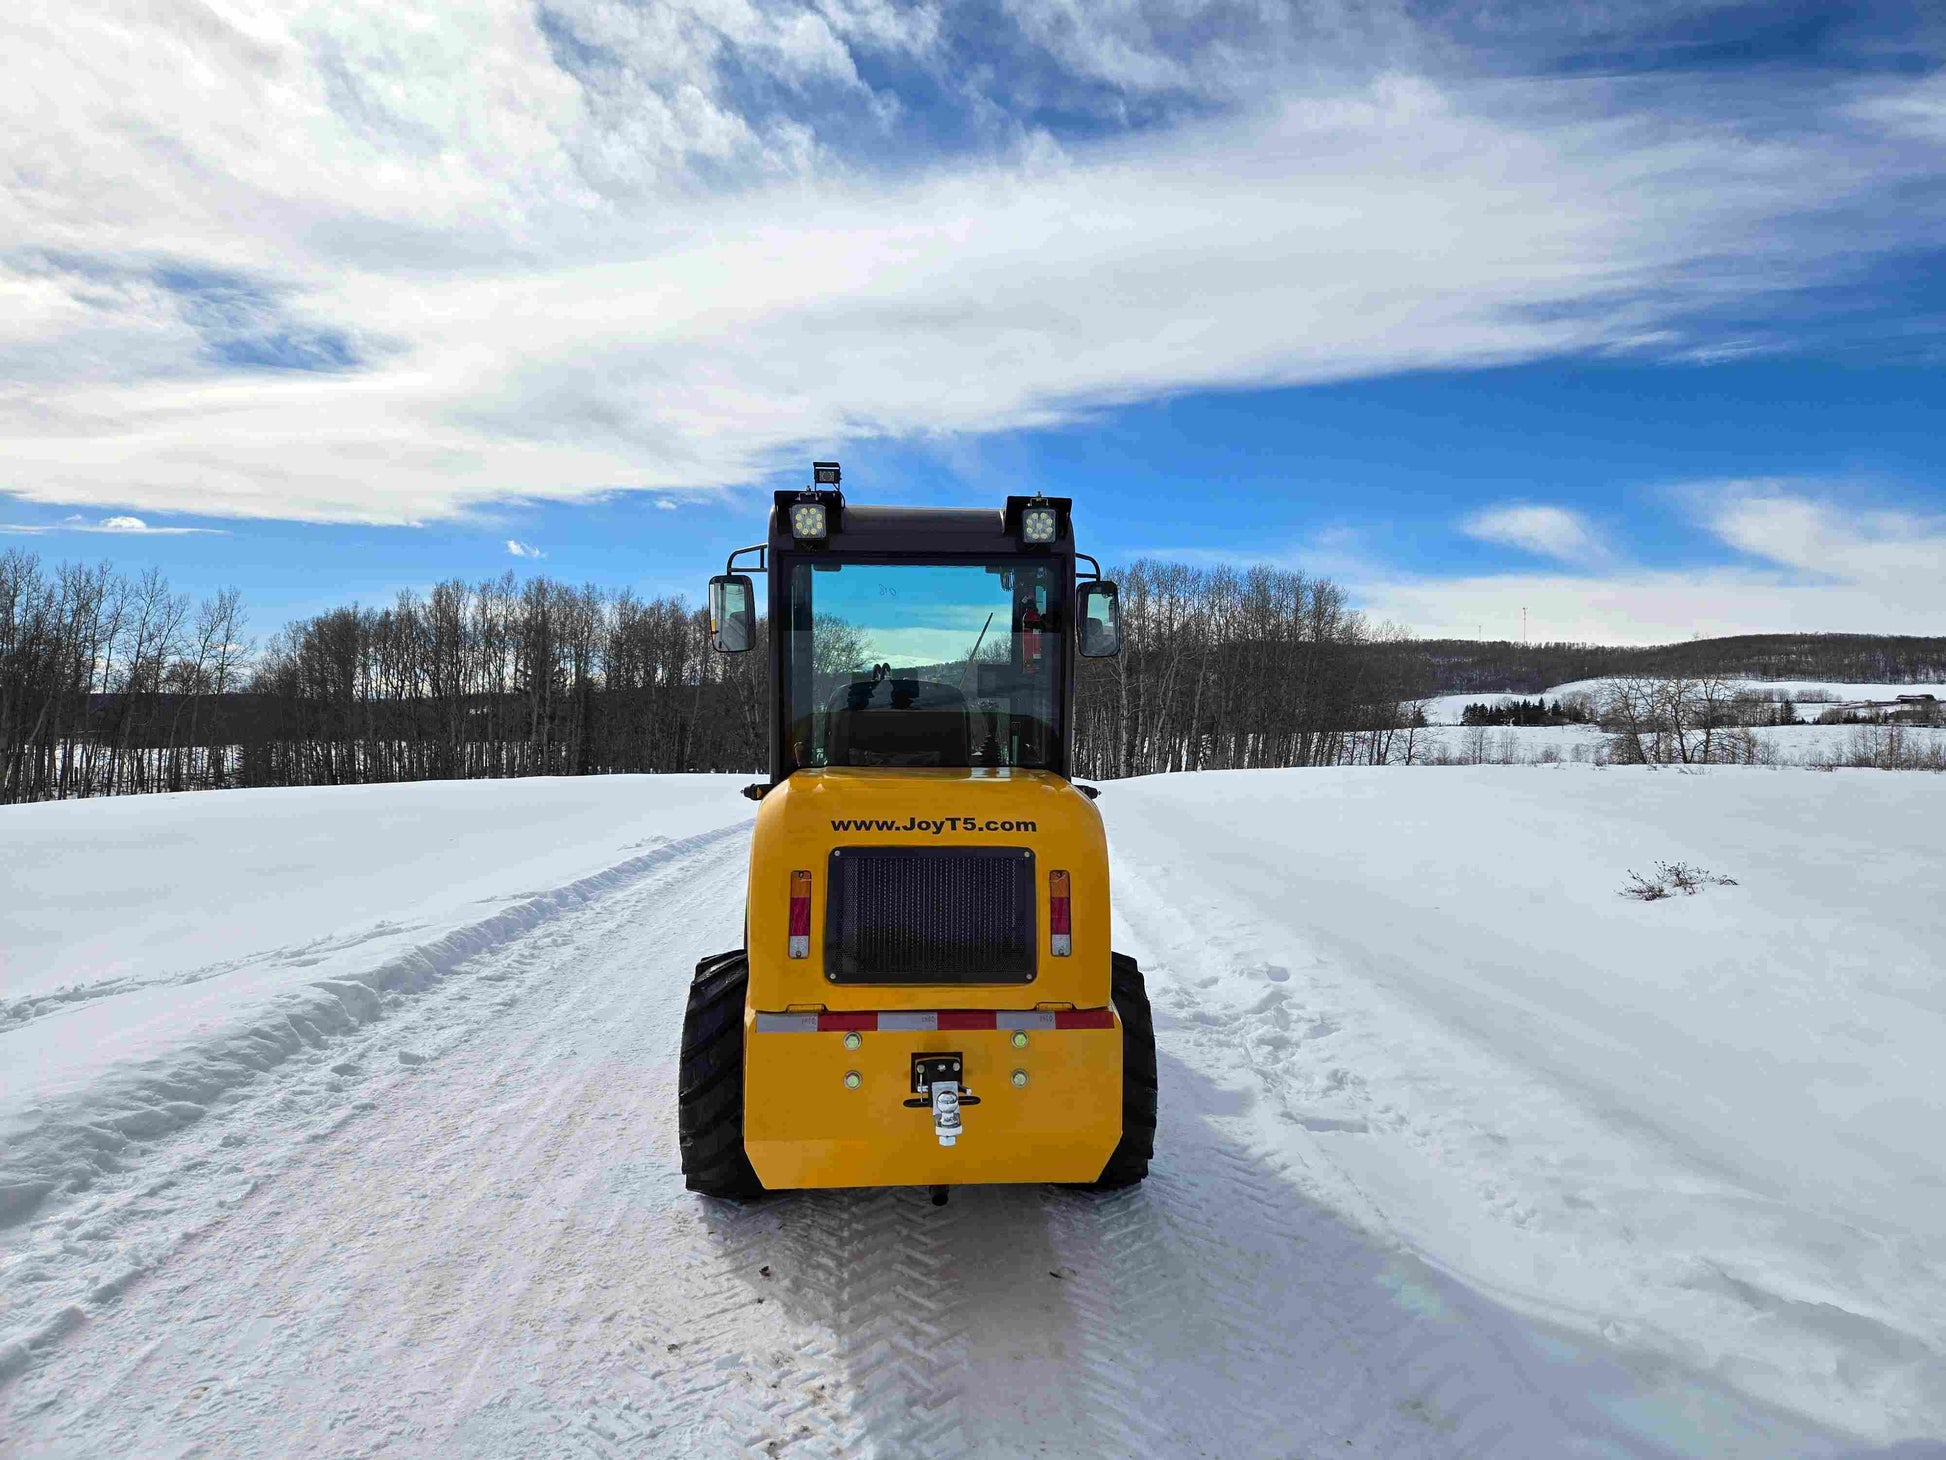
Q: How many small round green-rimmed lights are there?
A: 4